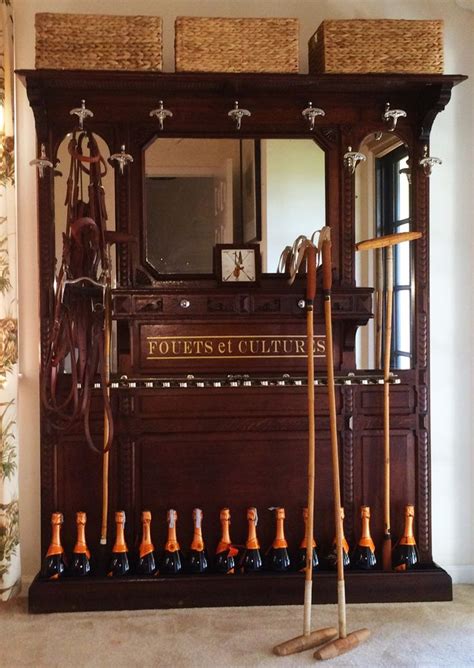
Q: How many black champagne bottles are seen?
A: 13